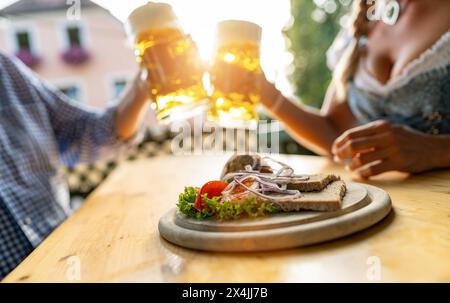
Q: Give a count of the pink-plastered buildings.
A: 1